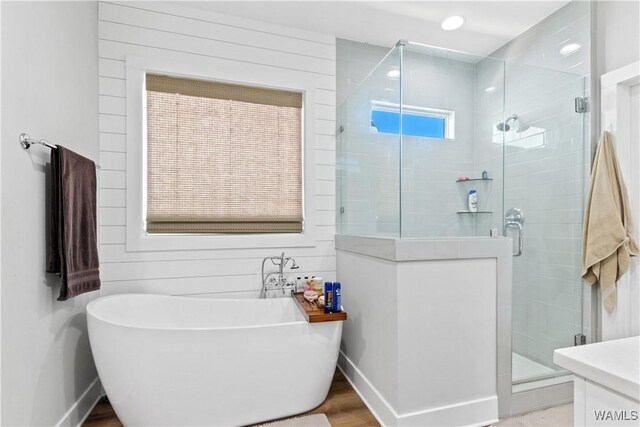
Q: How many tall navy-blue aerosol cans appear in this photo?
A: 2